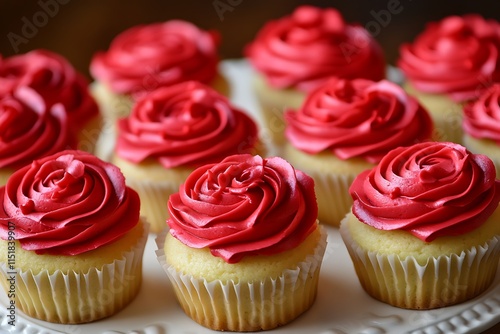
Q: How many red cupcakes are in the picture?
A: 11